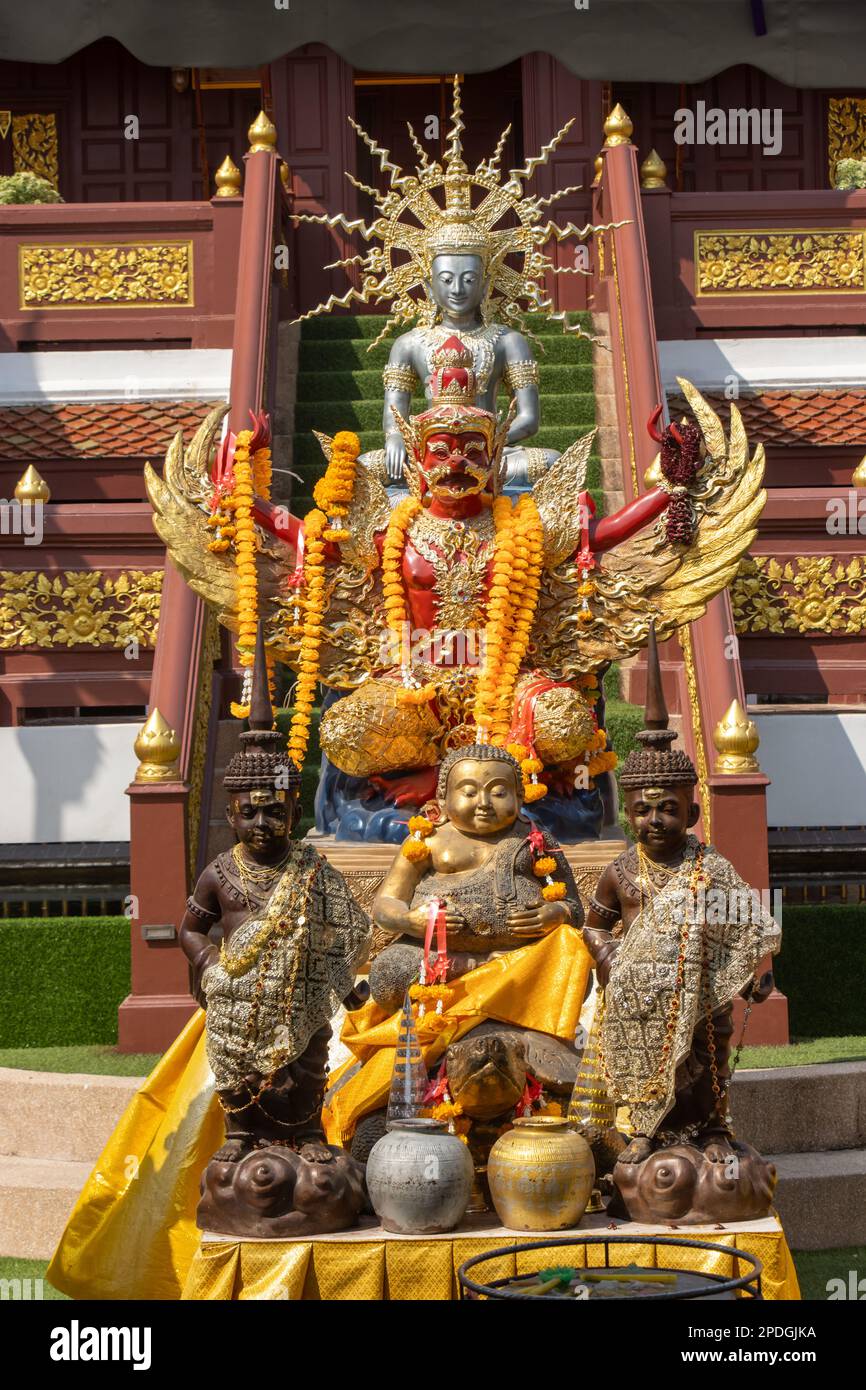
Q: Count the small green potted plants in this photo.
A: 2